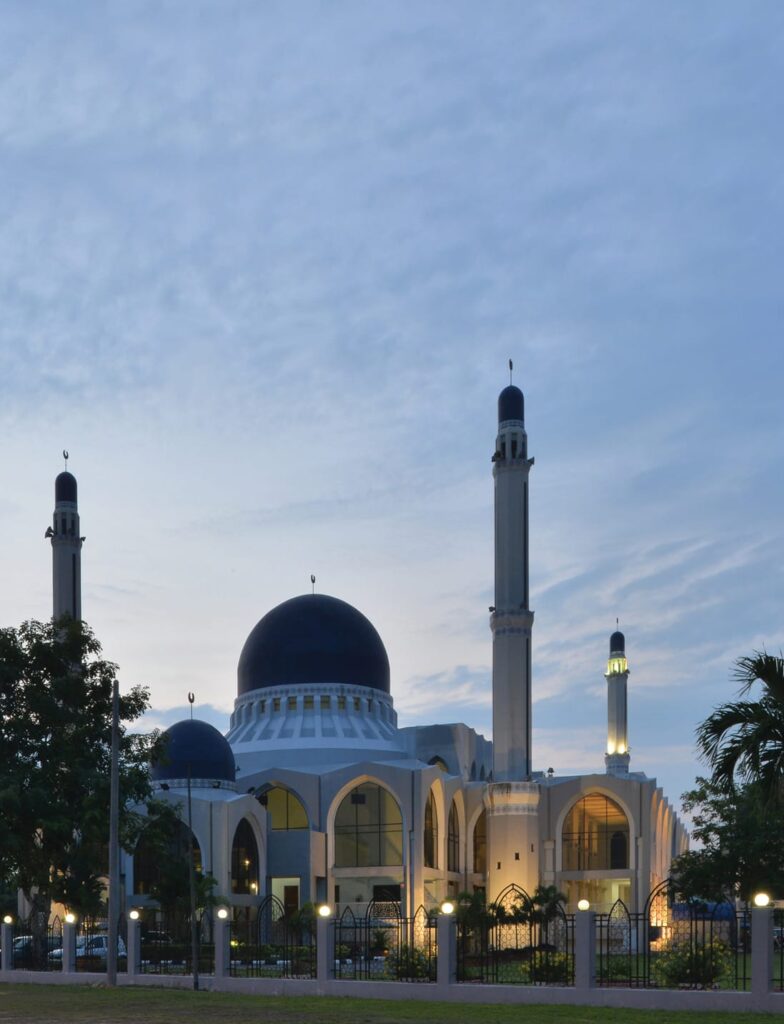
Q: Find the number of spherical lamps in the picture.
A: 8